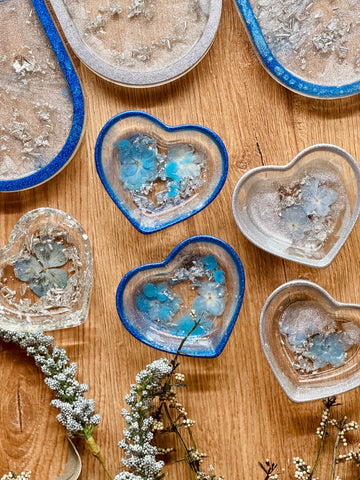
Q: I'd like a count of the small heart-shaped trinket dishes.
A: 5